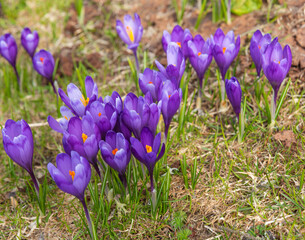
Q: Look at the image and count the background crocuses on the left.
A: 3